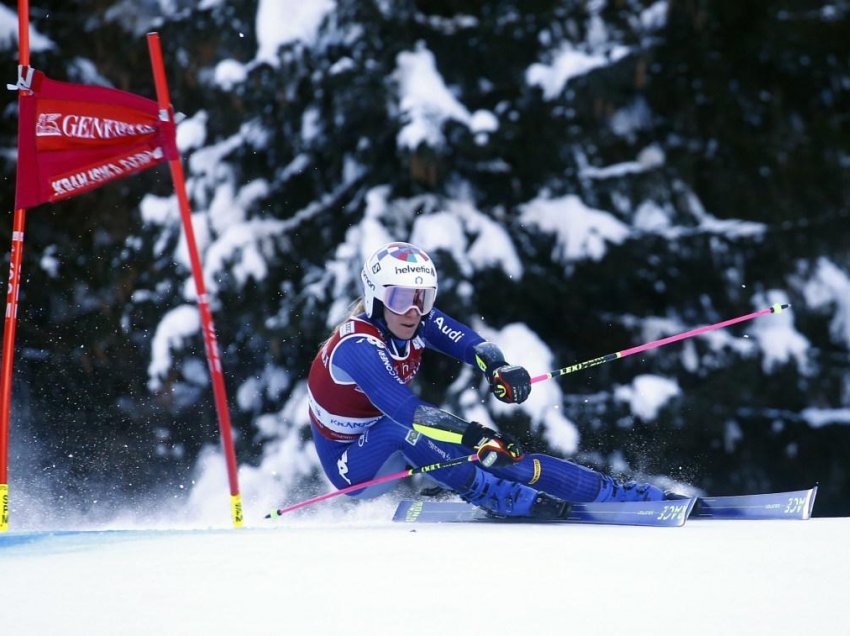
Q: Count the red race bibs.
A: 1